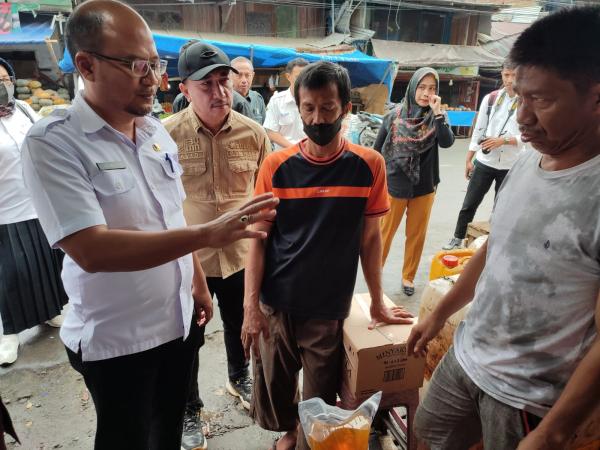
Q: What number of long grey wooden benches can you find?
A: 0